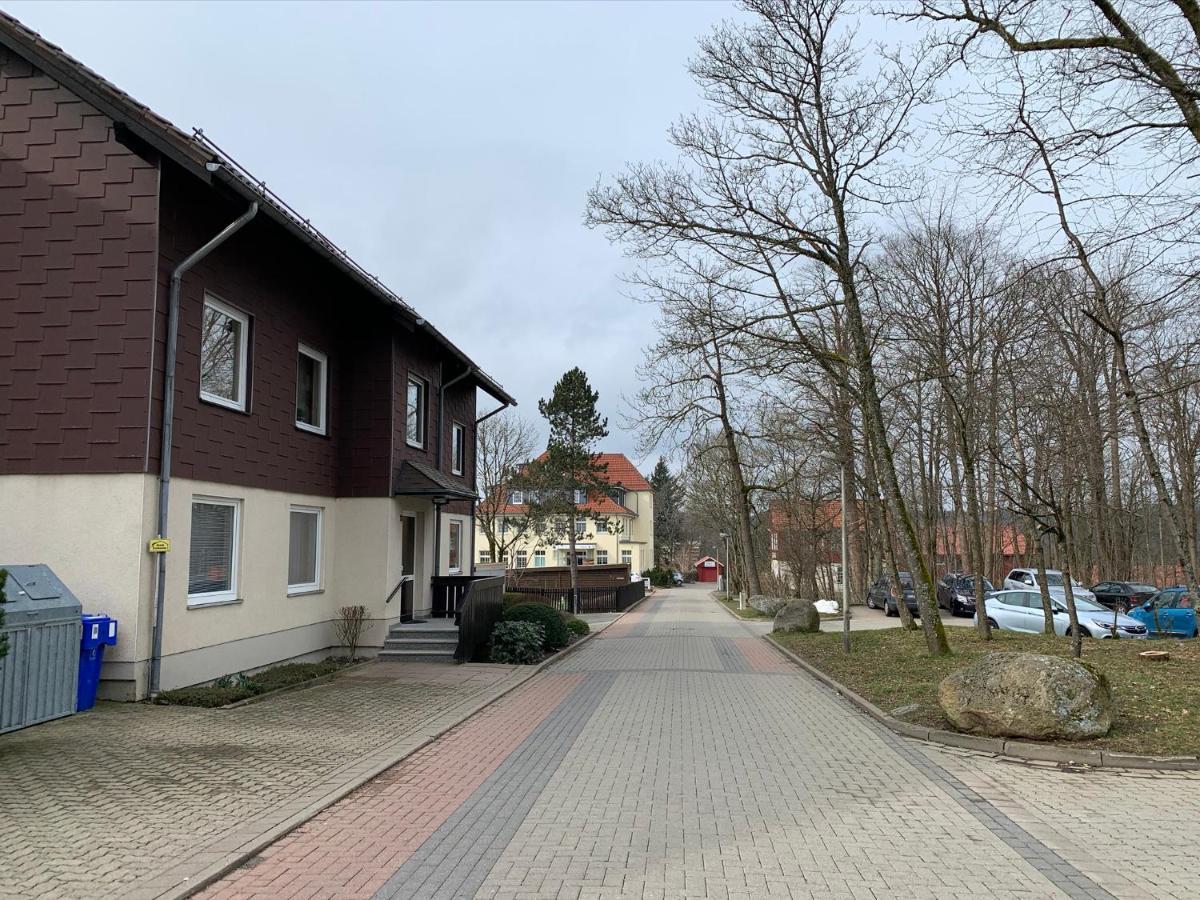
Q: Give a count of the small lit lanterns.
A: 0